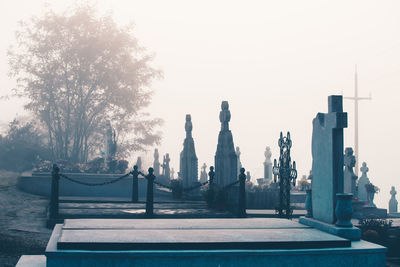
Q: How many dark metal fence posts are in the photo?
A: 5